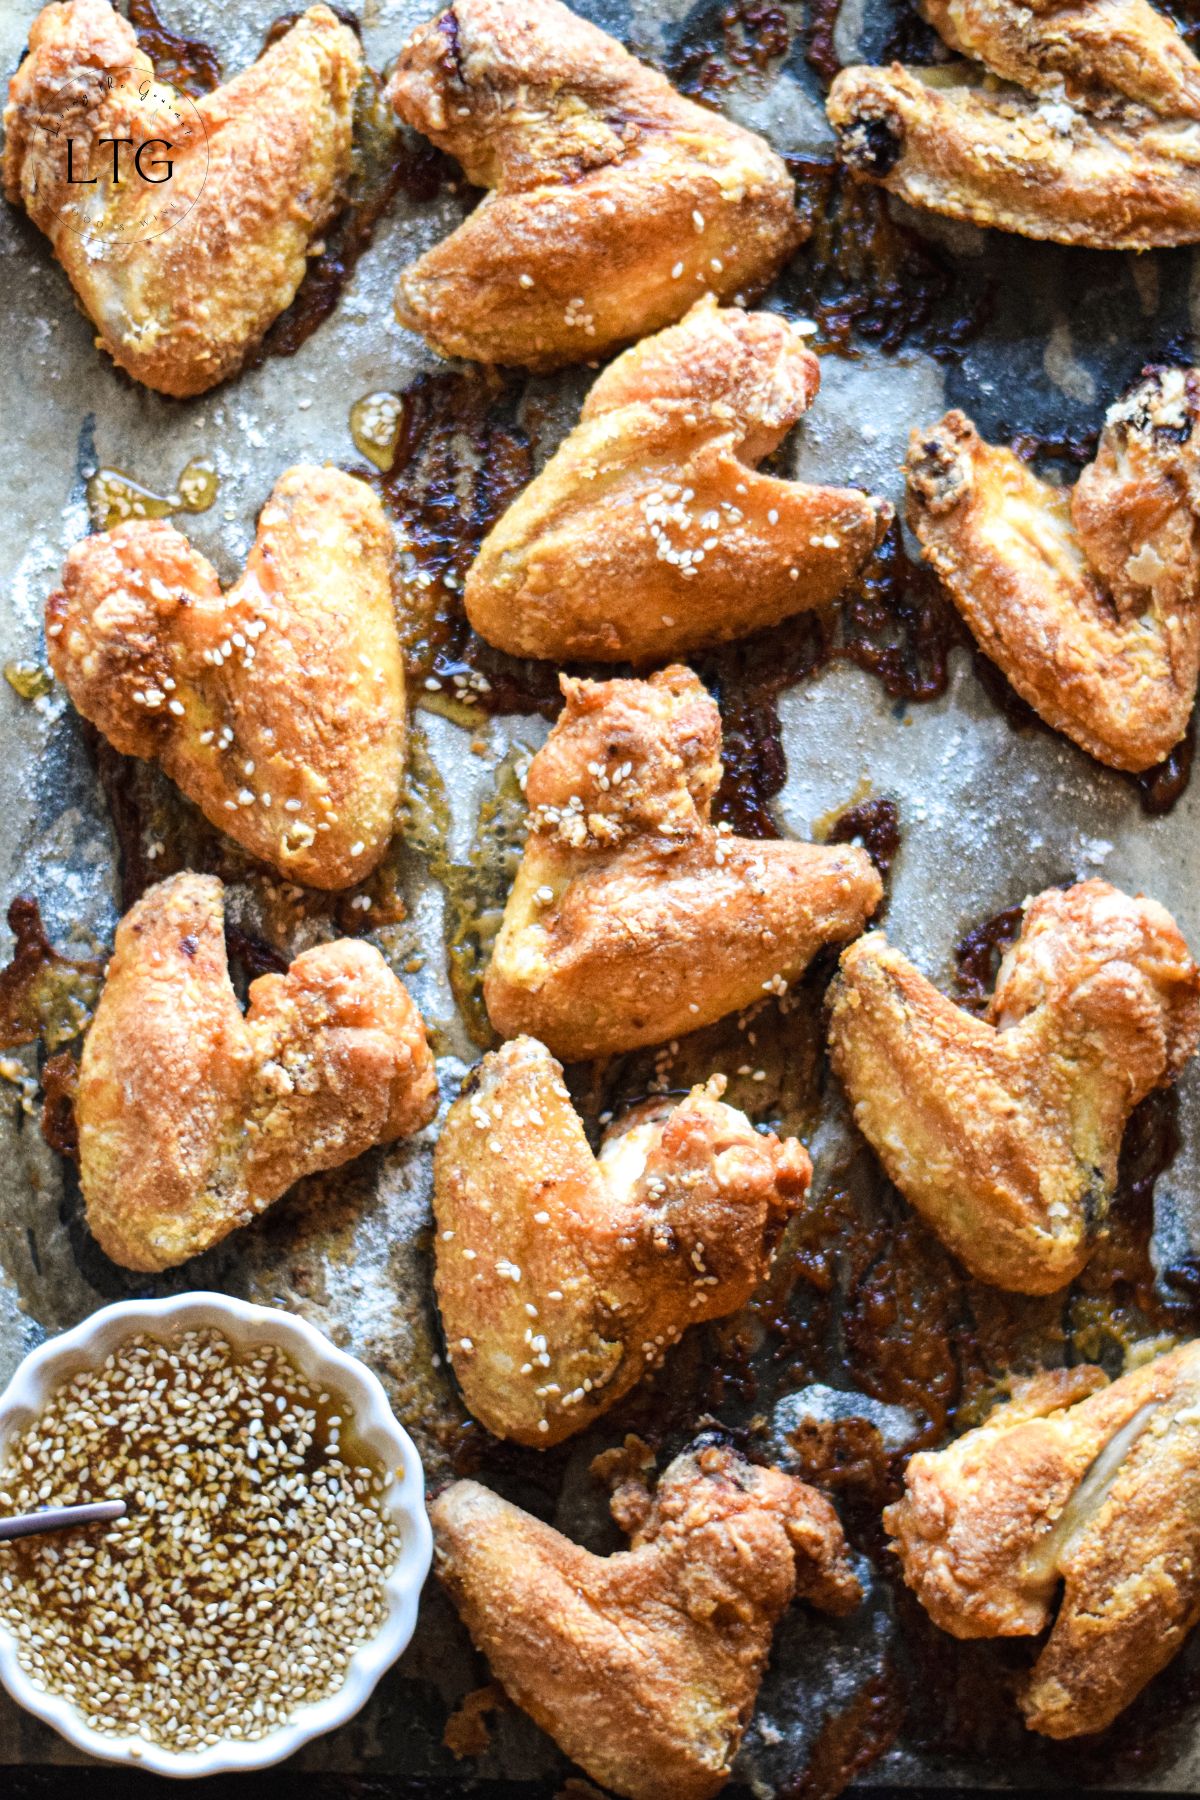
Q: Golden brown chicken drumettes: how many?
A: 12